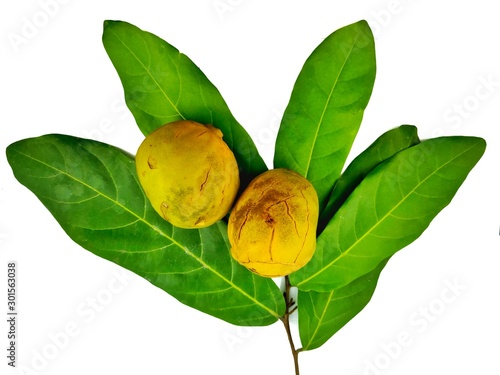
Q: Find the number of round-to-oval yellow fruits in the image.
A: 2